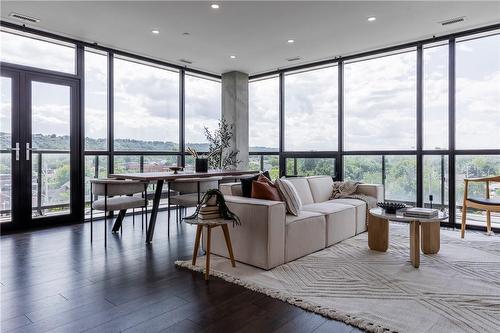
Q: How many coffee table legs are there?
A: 3